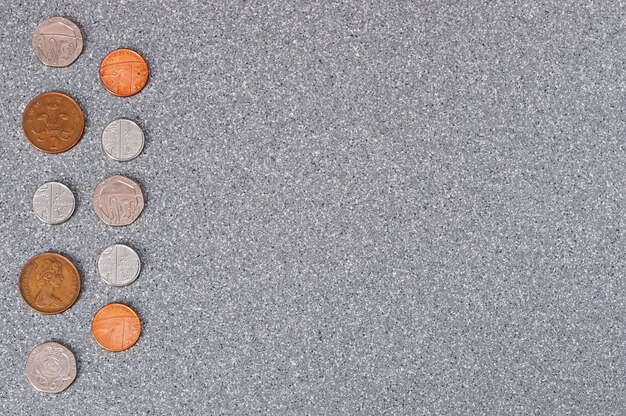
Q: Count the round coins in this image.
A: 7